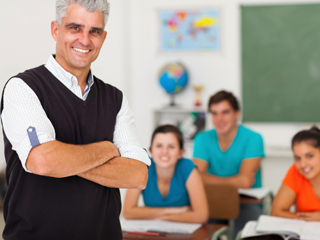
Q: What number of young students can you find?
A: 3